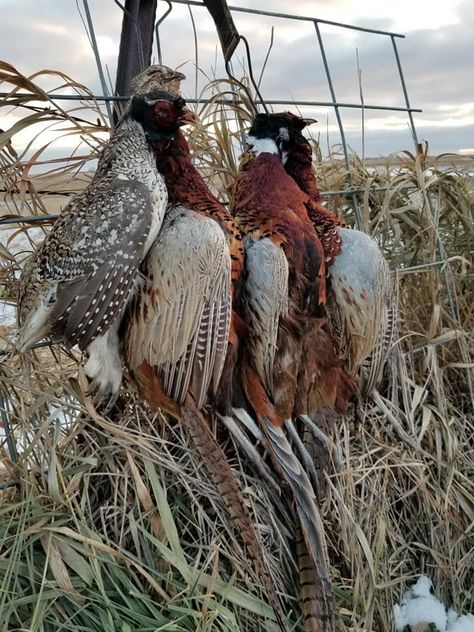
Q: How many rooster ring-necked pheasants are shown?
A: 3